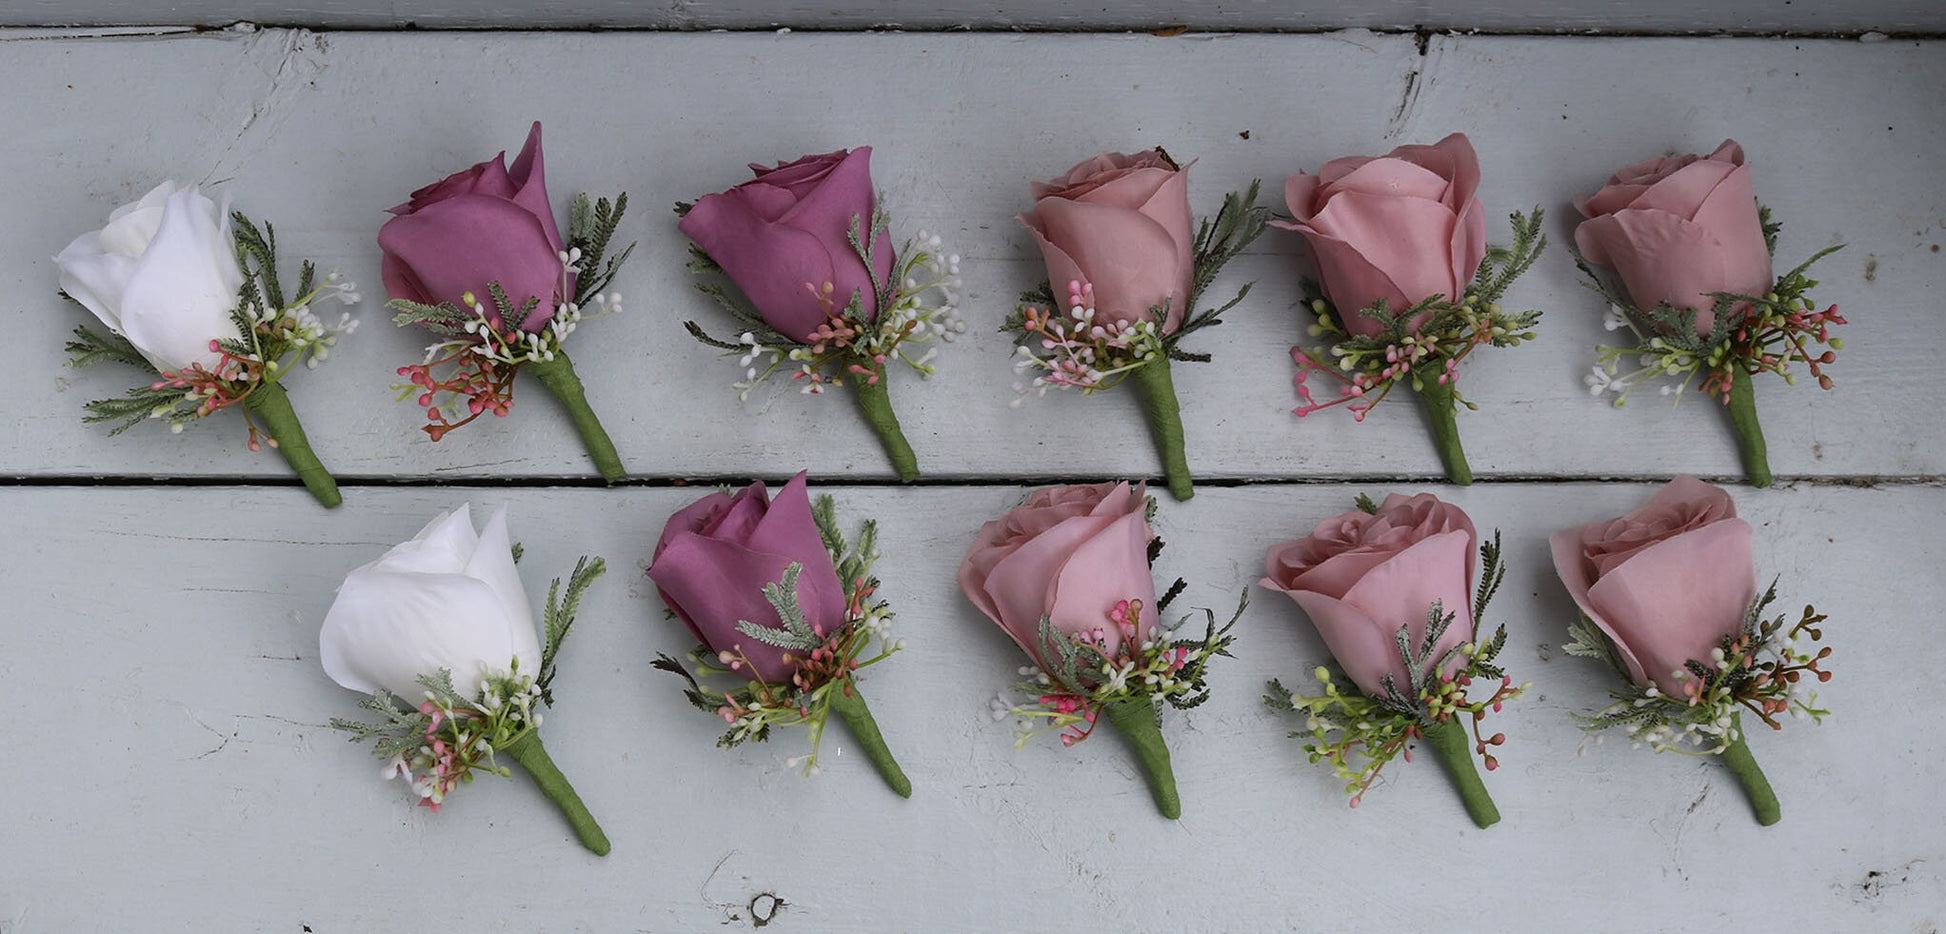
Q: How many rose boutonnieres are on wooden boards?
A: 11